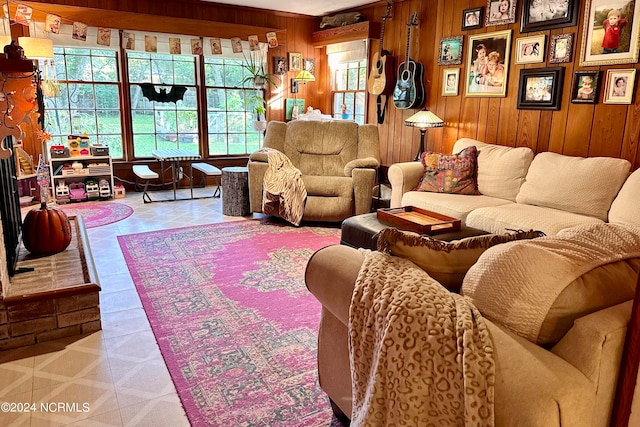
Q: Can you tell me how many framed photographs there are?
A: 15